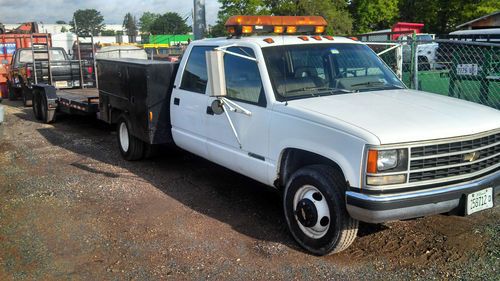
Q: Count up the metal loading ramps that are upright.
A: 2